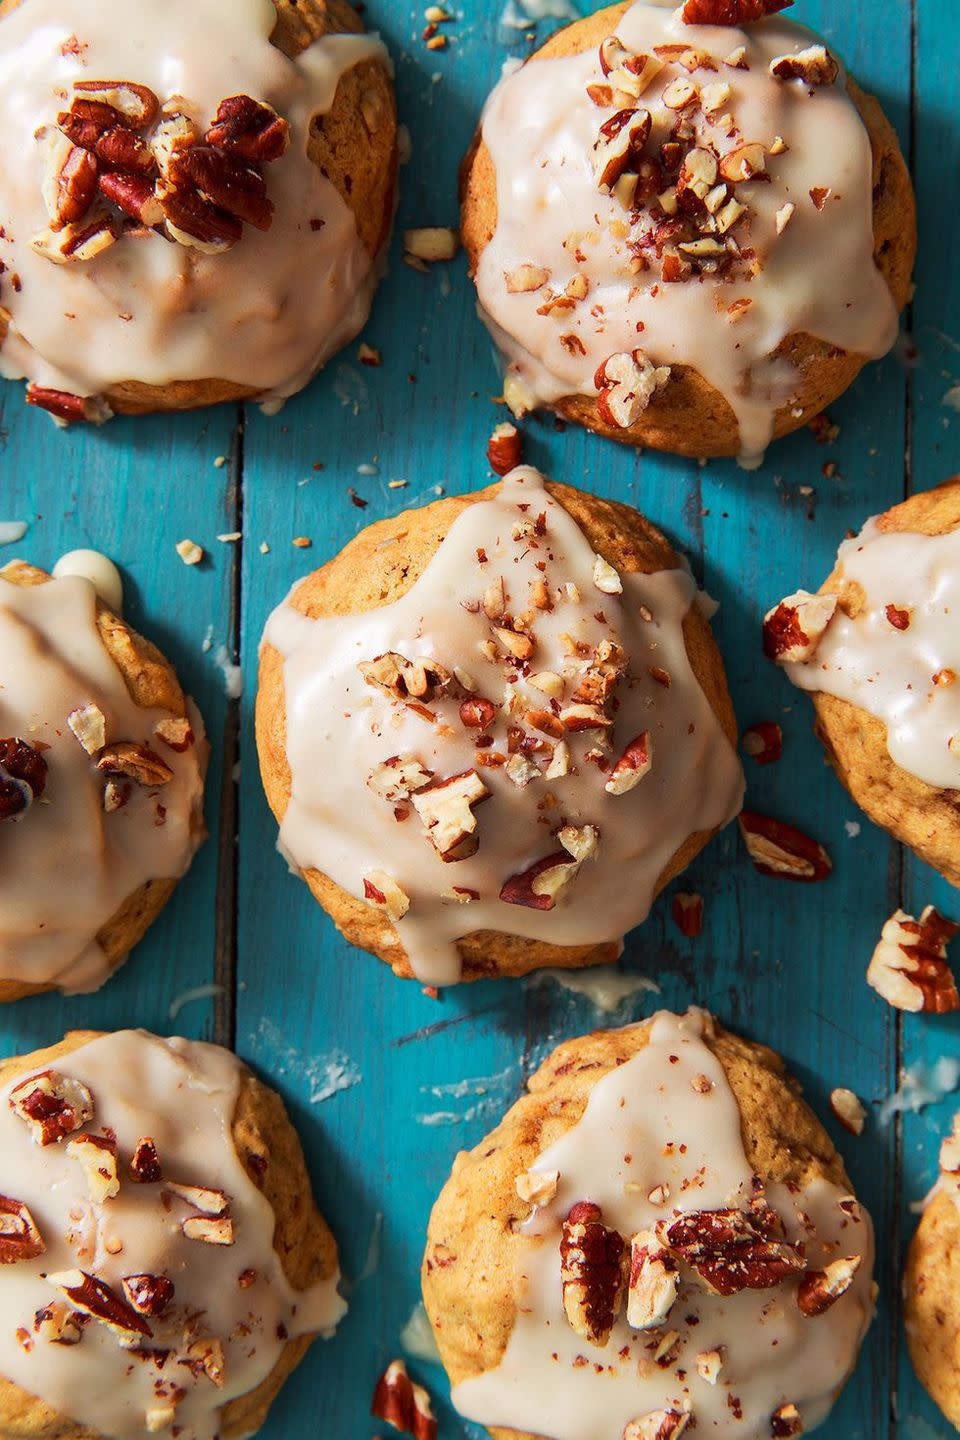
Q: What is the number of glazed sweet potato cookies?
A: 8